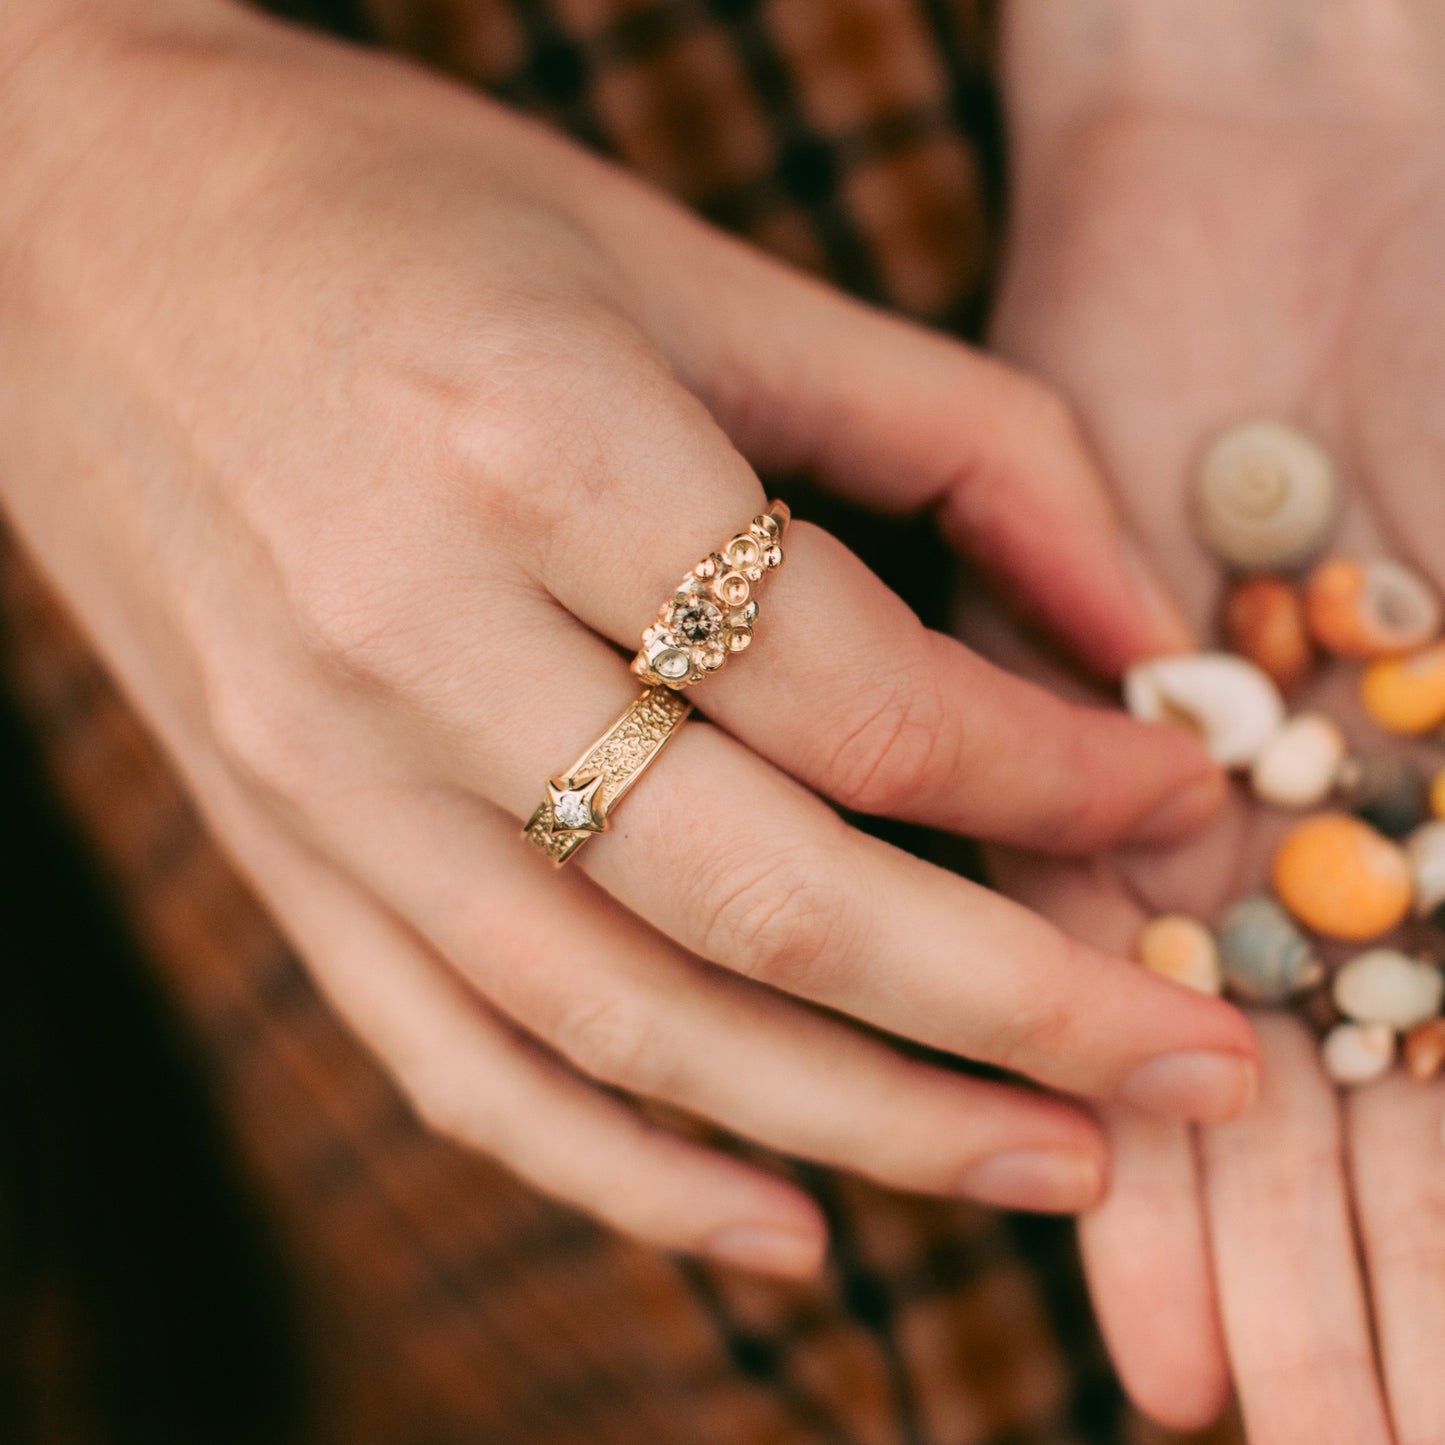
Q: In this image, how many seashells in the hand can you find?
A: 15